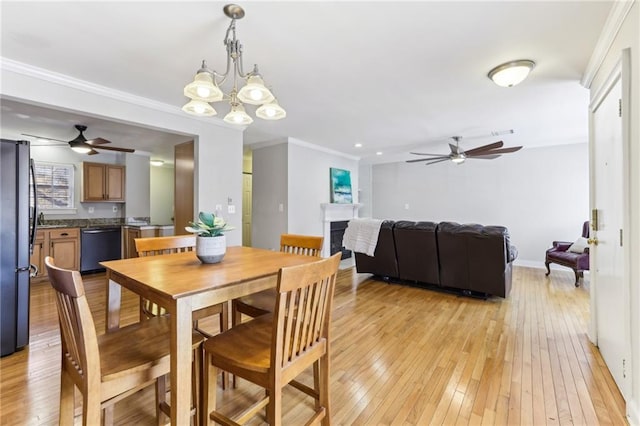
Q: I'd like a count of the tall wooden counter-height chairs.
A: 4